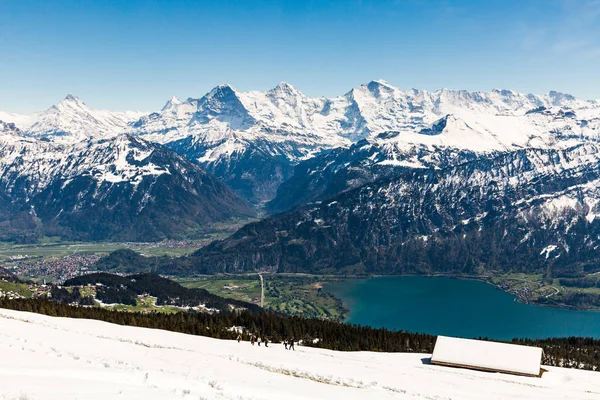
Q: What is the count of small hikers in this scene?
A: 6